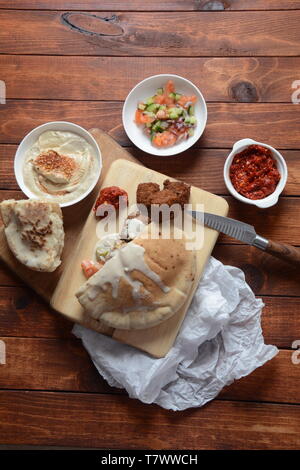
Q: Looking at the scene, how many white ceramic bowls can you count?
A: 3